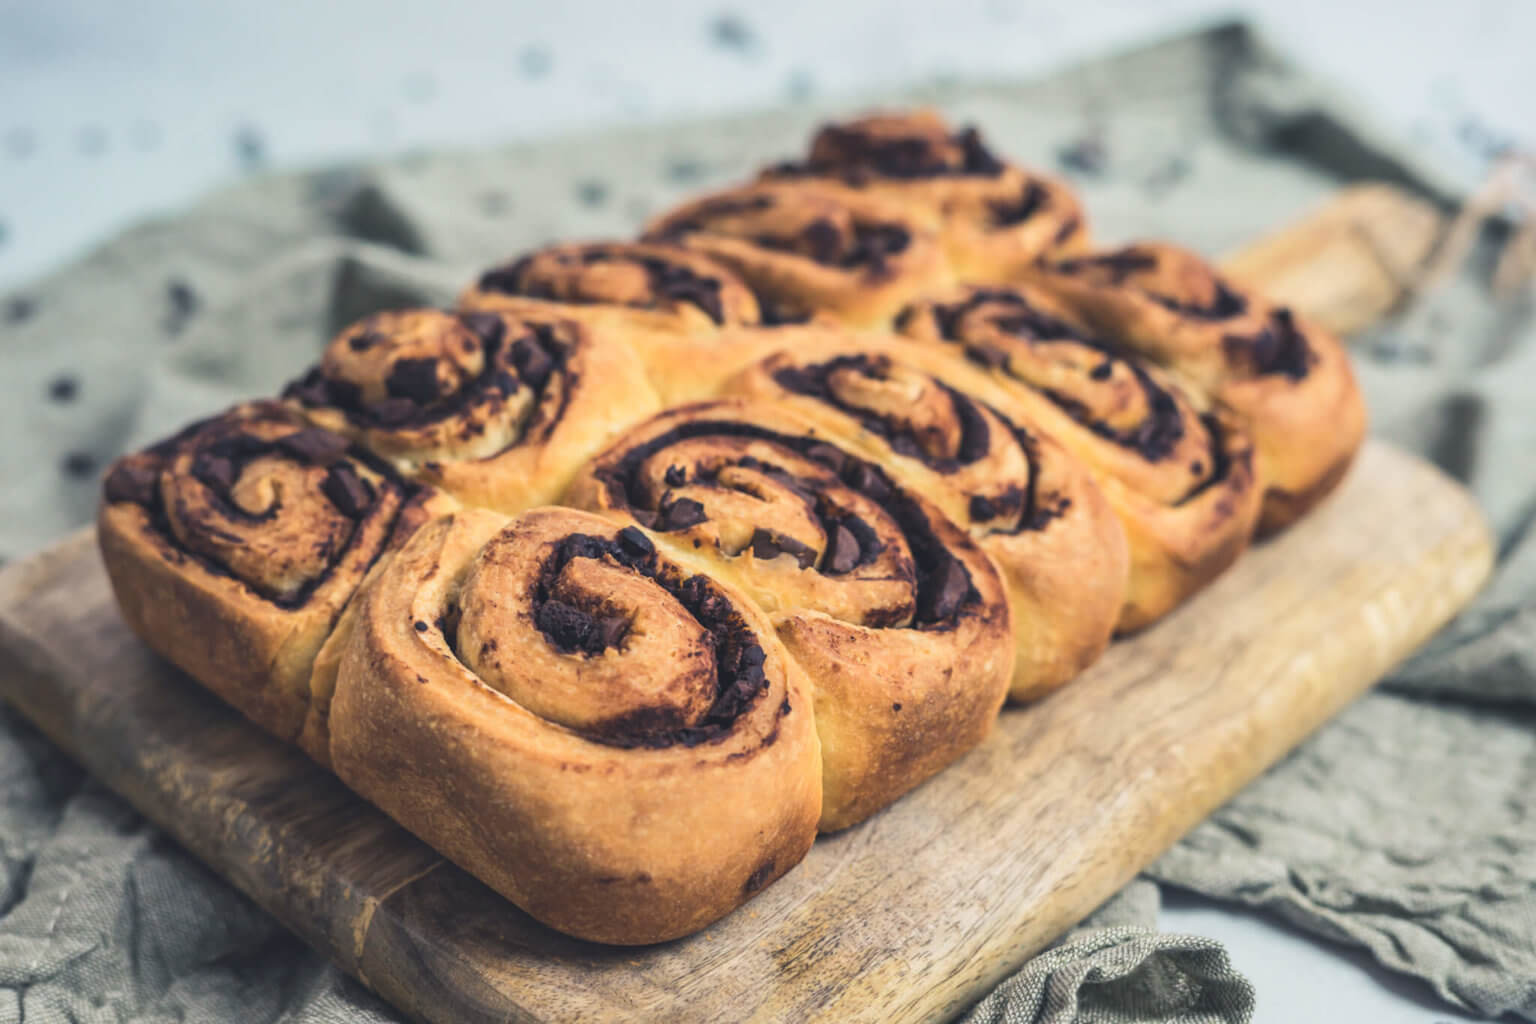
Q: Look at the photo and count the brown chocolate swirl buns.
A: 10